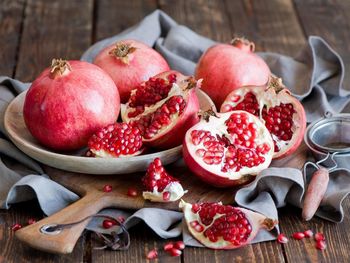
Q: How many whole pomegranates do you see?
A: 3